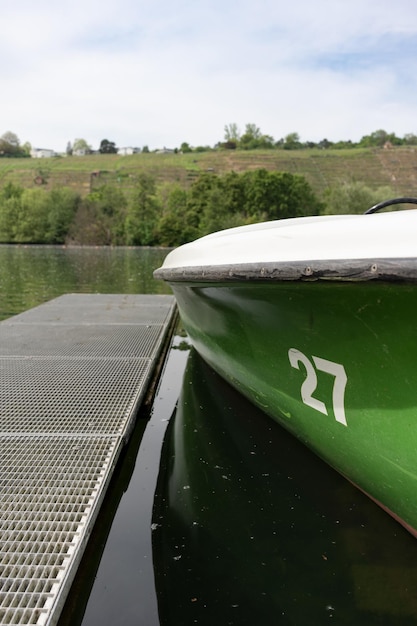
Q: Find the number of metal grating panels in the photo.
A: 5